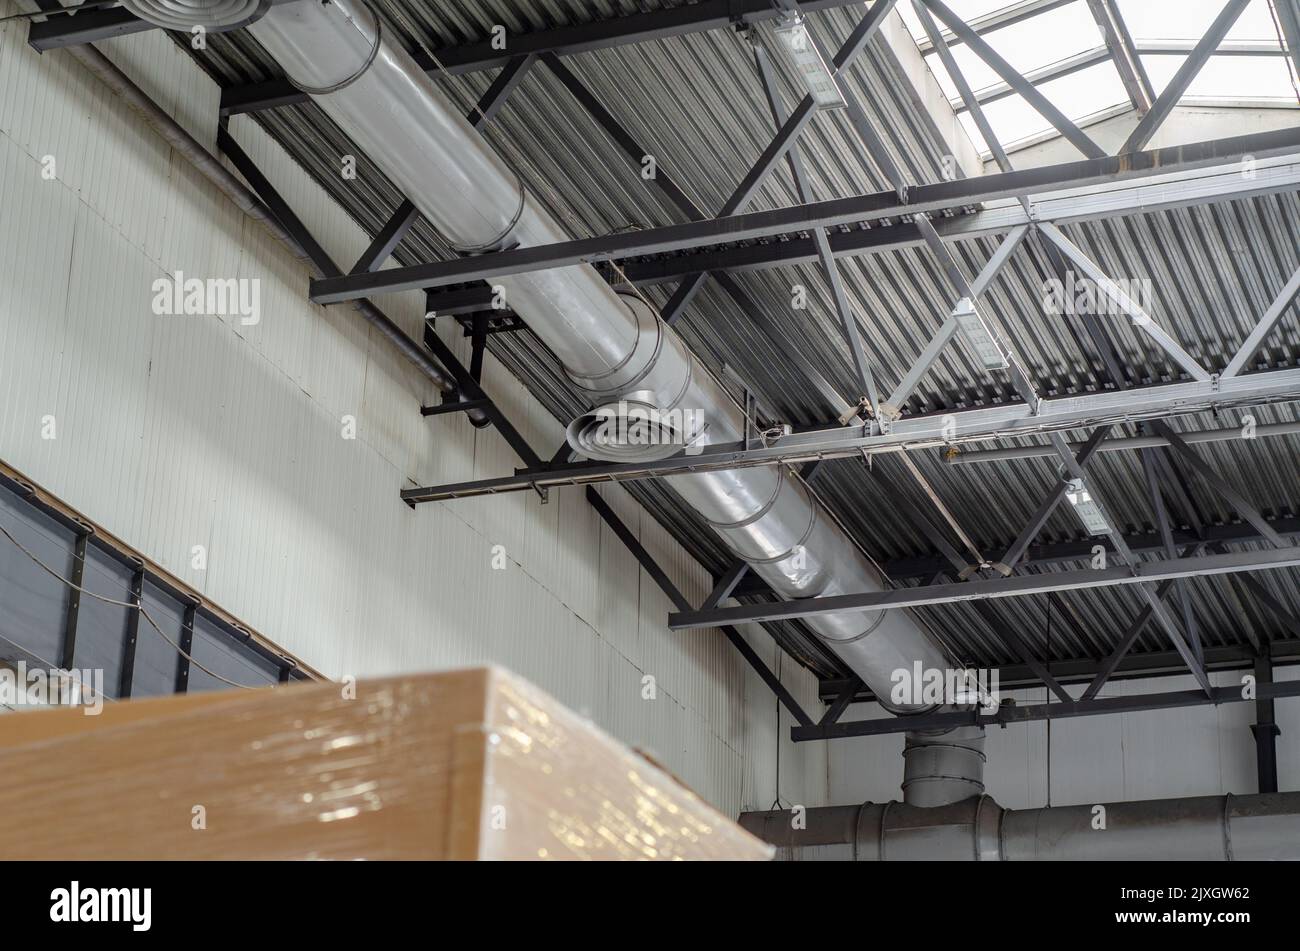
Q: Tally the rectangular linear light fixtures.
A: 3